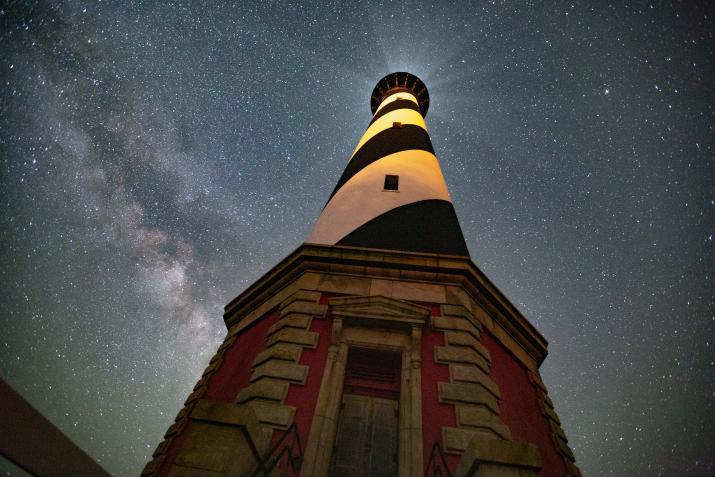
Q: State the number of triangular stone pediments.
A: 1